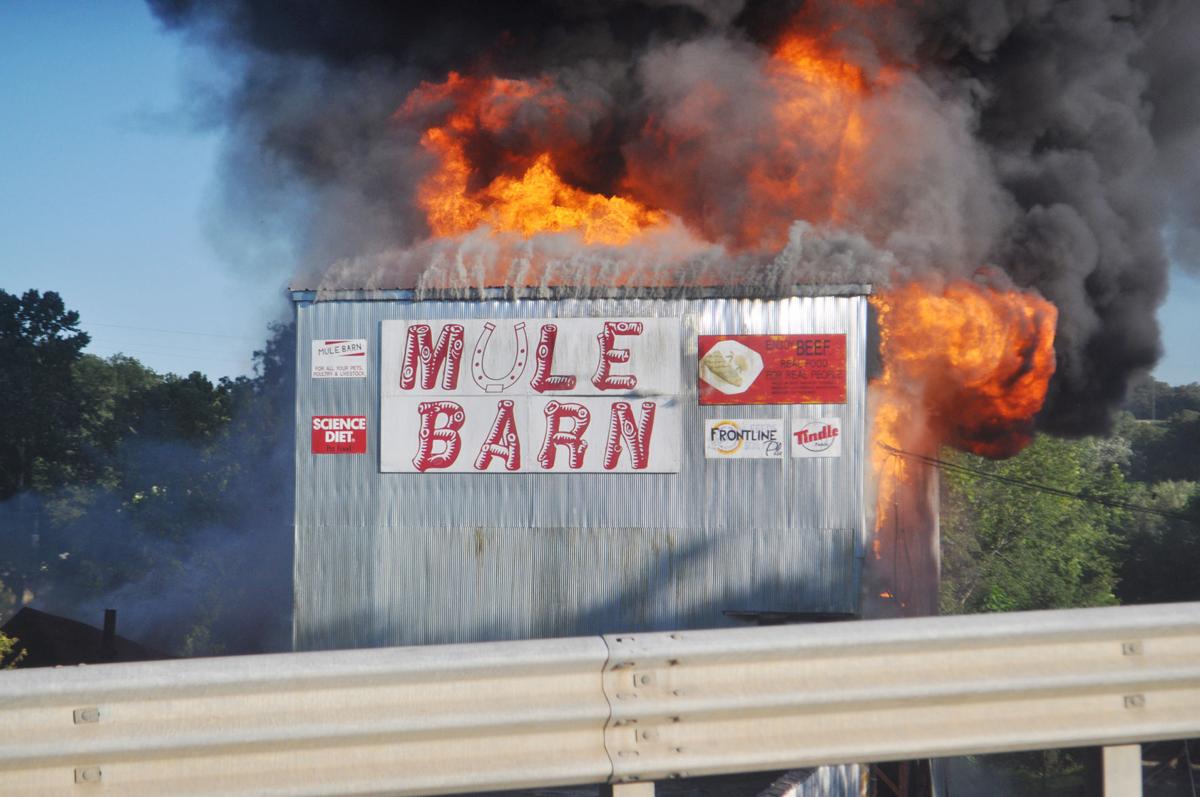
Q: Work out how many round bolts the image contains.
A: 6